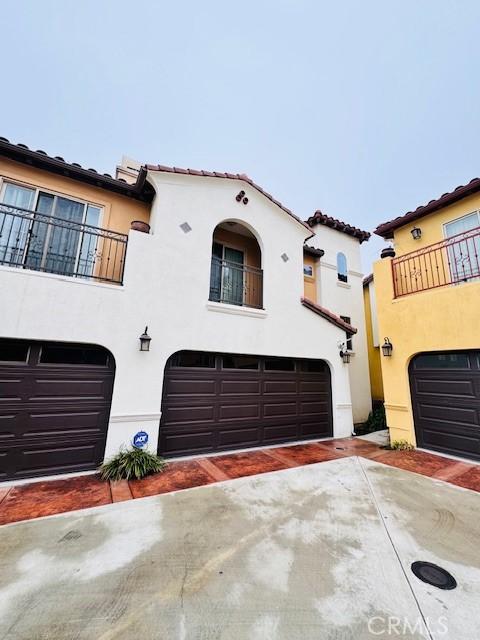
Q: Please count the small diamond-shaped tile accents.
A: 2